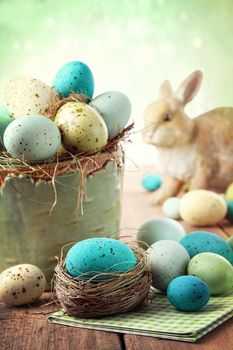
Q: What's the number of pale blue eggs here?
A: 5